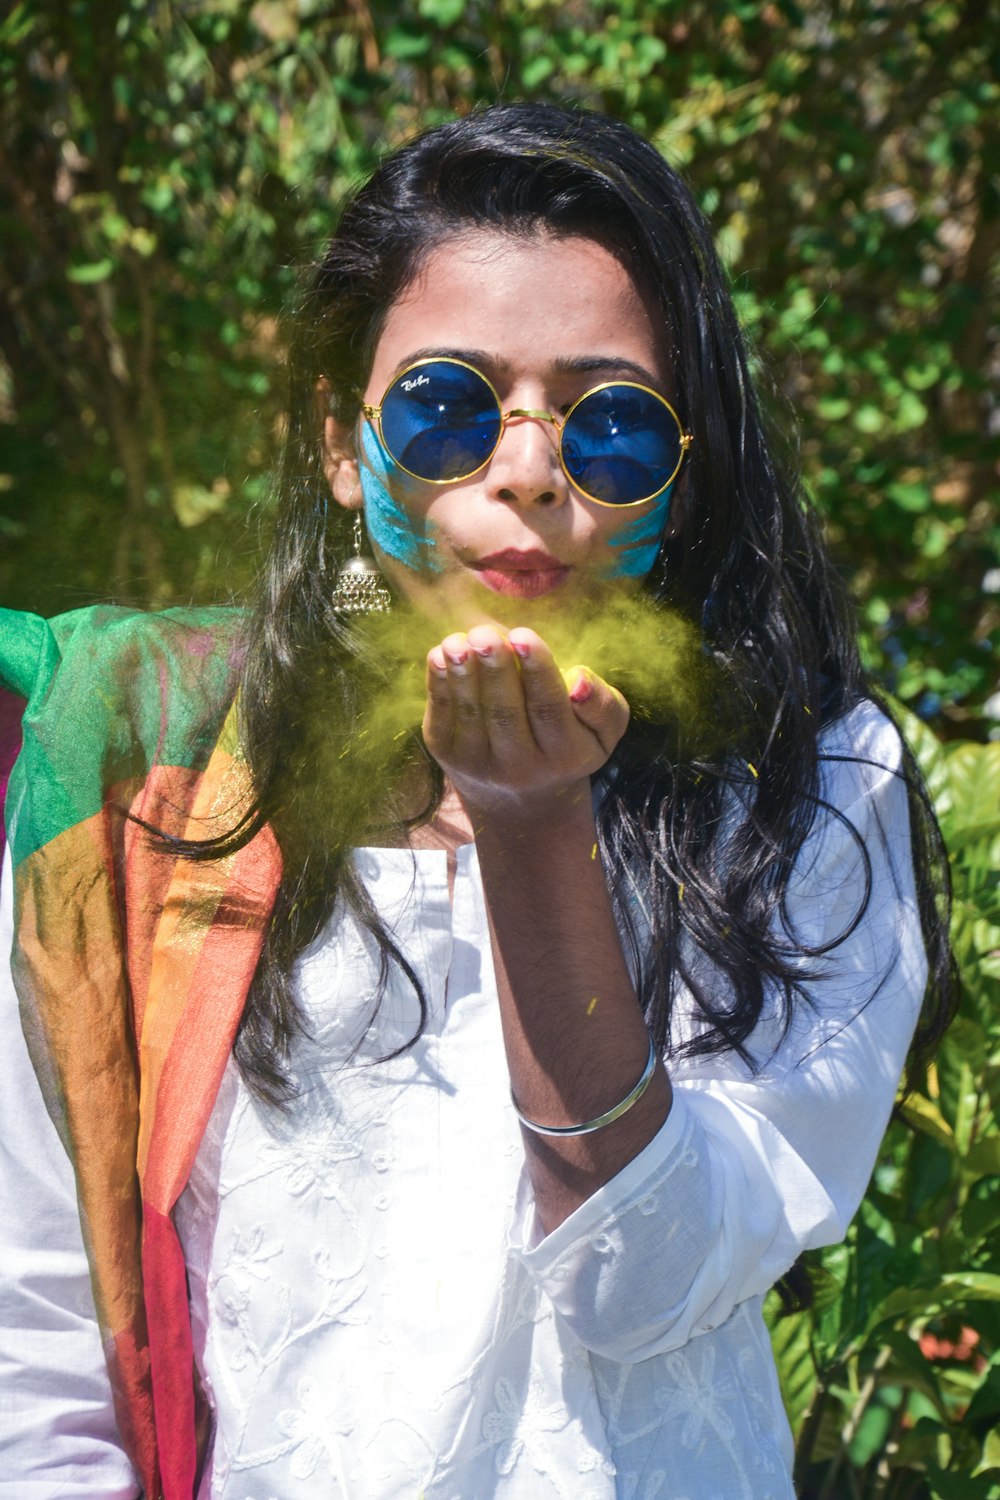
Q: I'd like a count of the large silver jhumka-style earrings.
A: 1